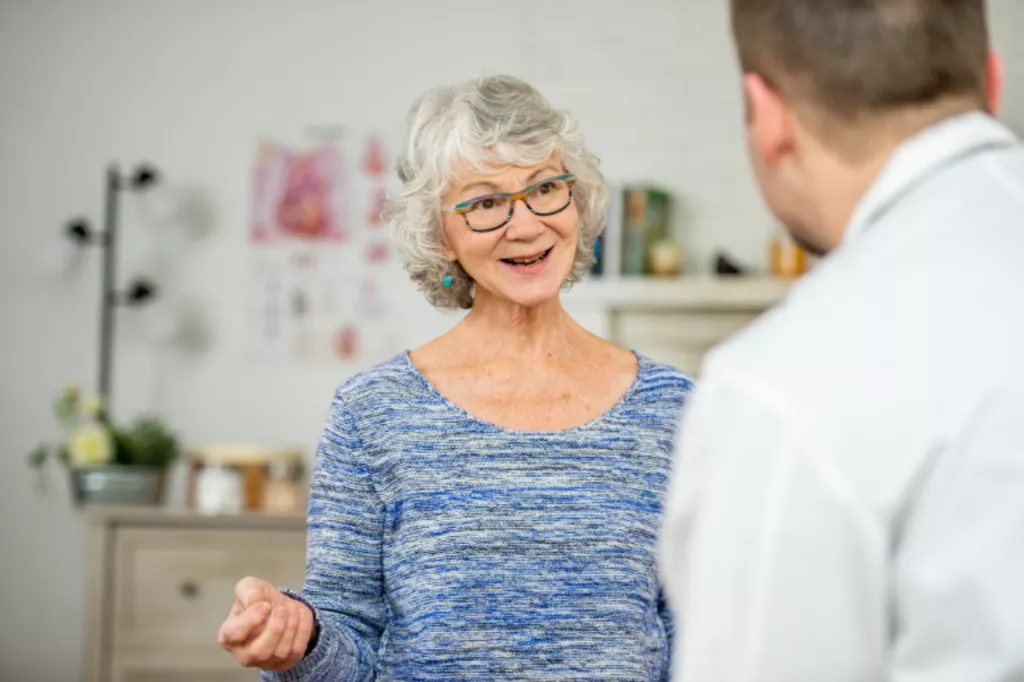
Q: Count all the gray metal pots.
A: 1